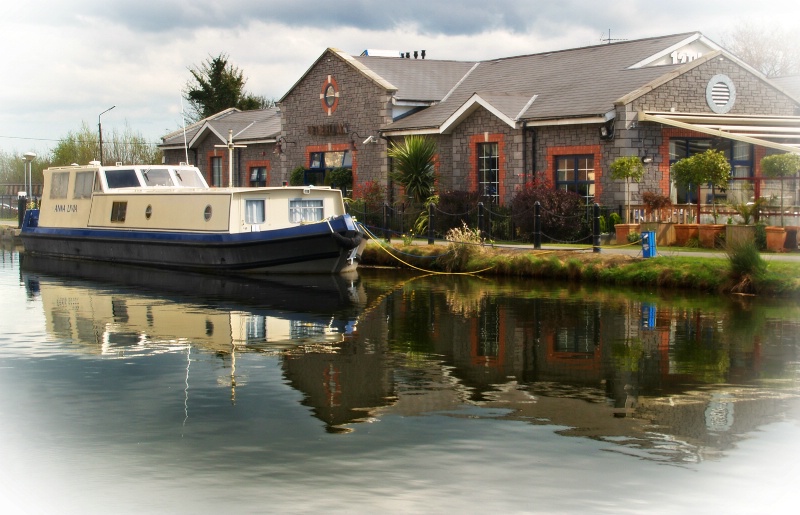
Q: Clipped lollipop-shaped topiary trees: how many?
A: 4